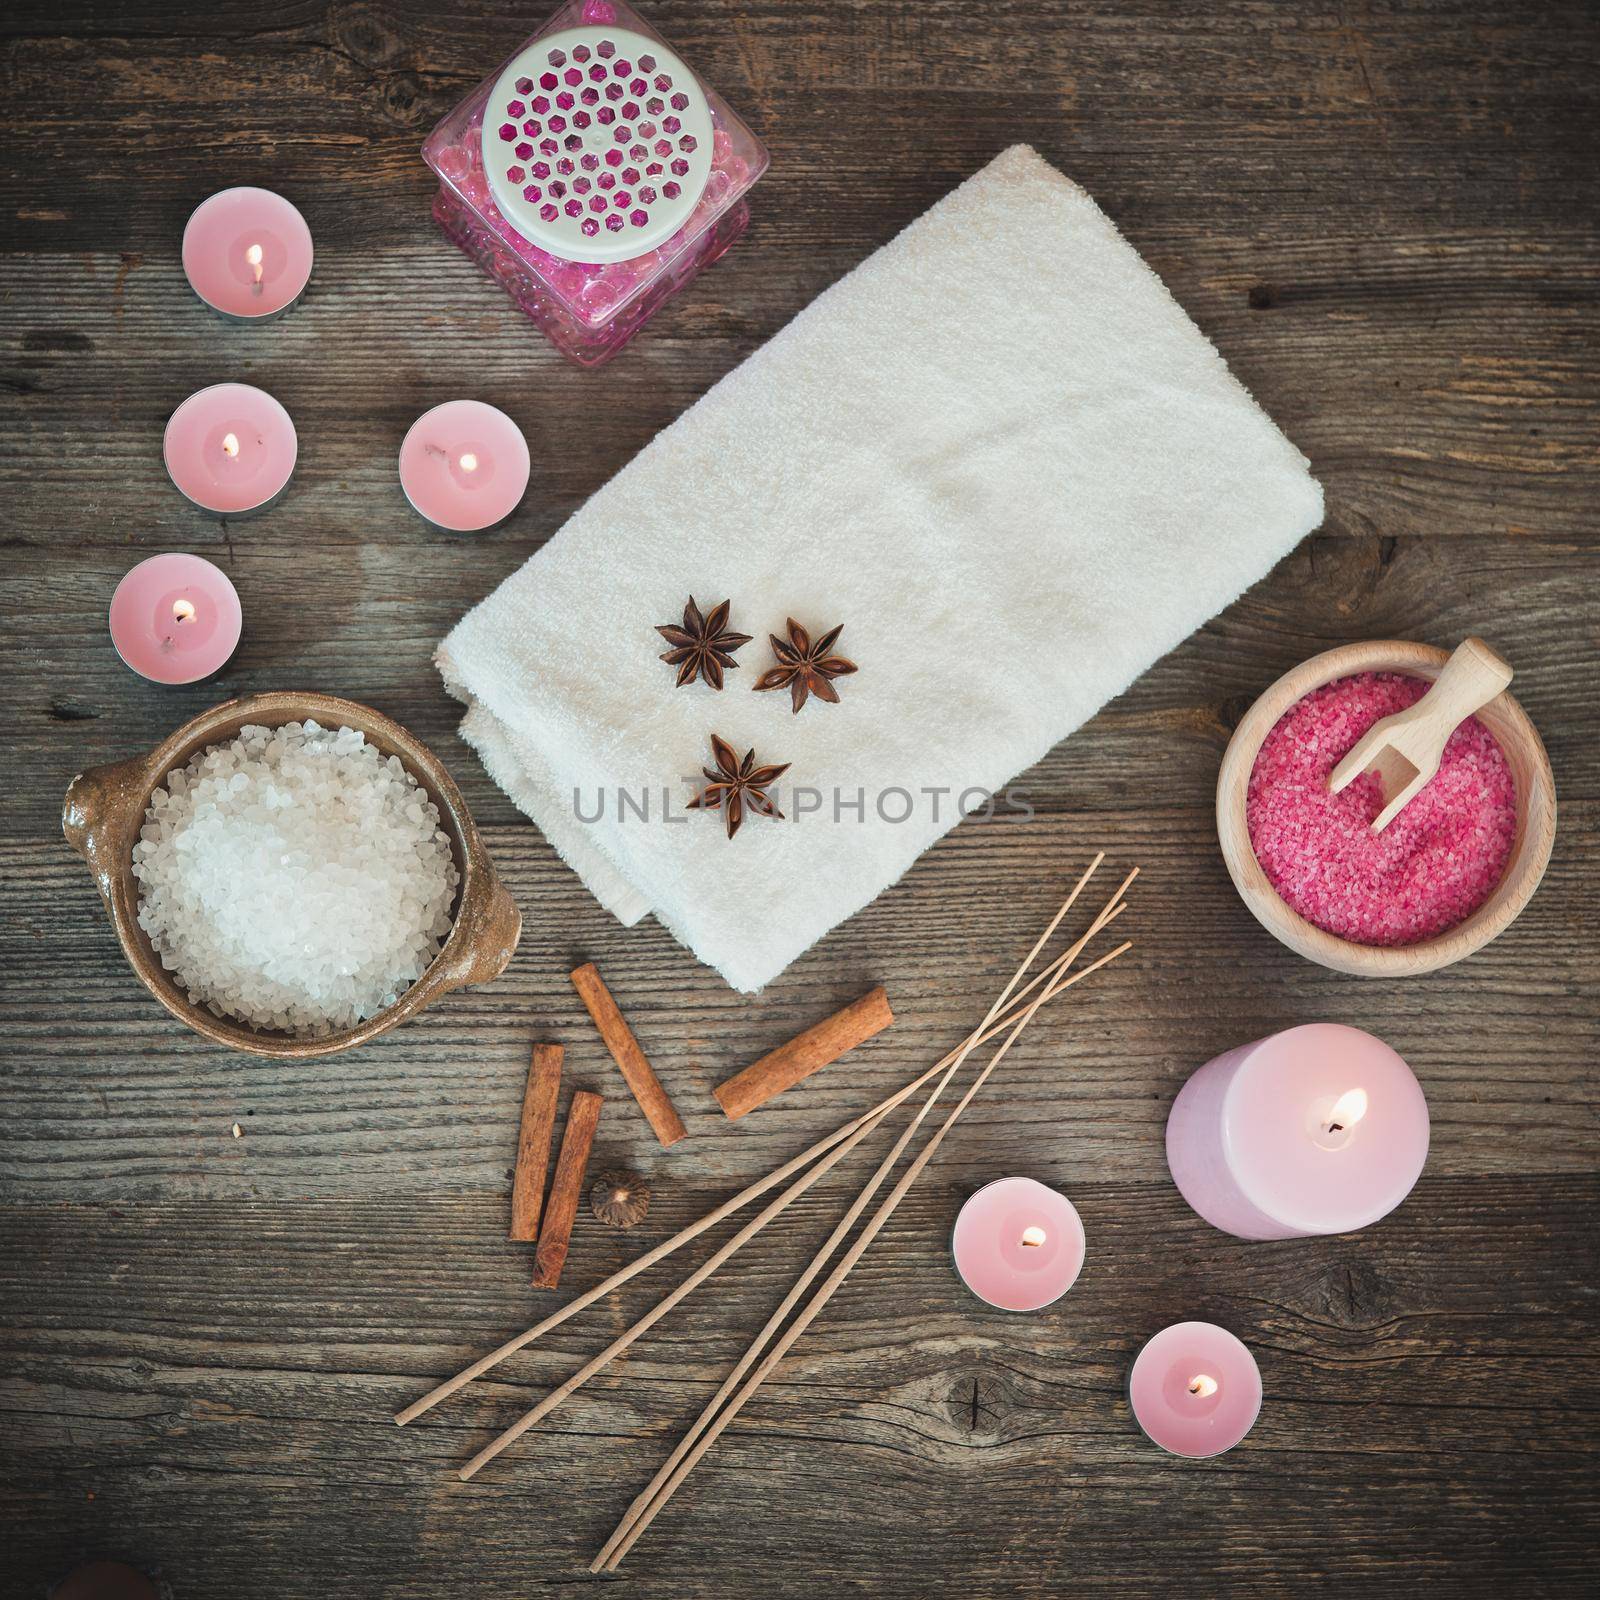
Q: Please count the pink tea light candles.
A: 6